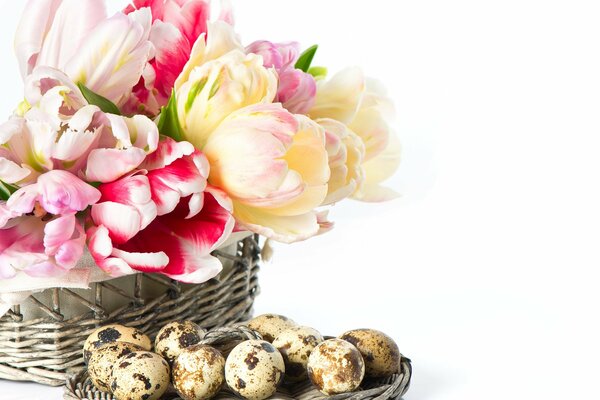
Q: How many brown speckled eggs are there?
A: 10